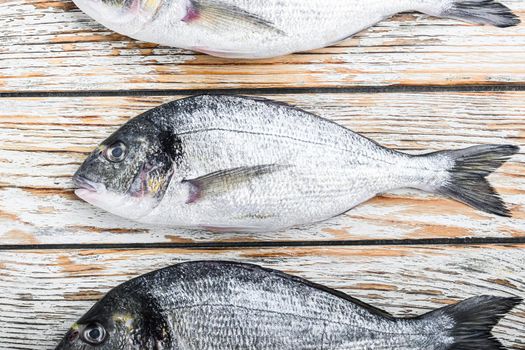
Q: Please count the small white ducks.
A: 0